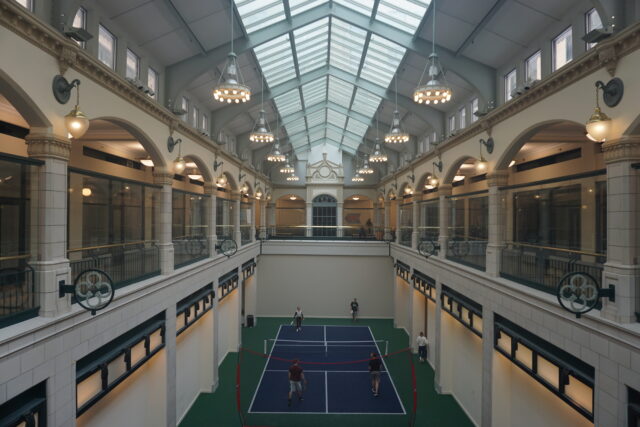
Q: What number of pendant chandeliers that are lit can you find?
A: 10